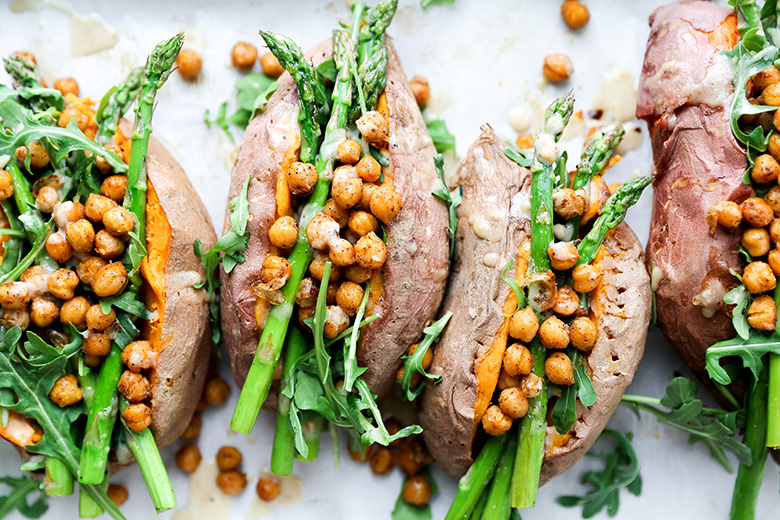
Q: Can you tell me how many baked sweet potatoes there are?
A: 4